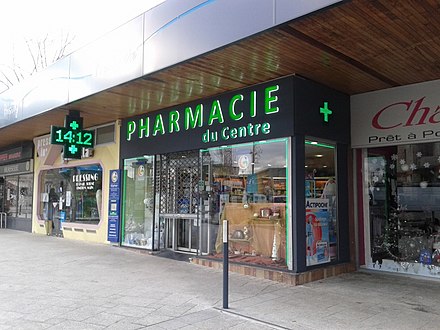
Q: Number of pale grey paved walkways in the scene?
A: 1